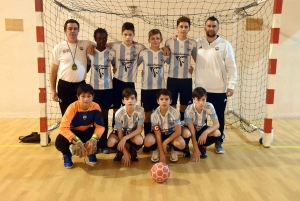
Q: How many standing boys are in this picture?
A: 4